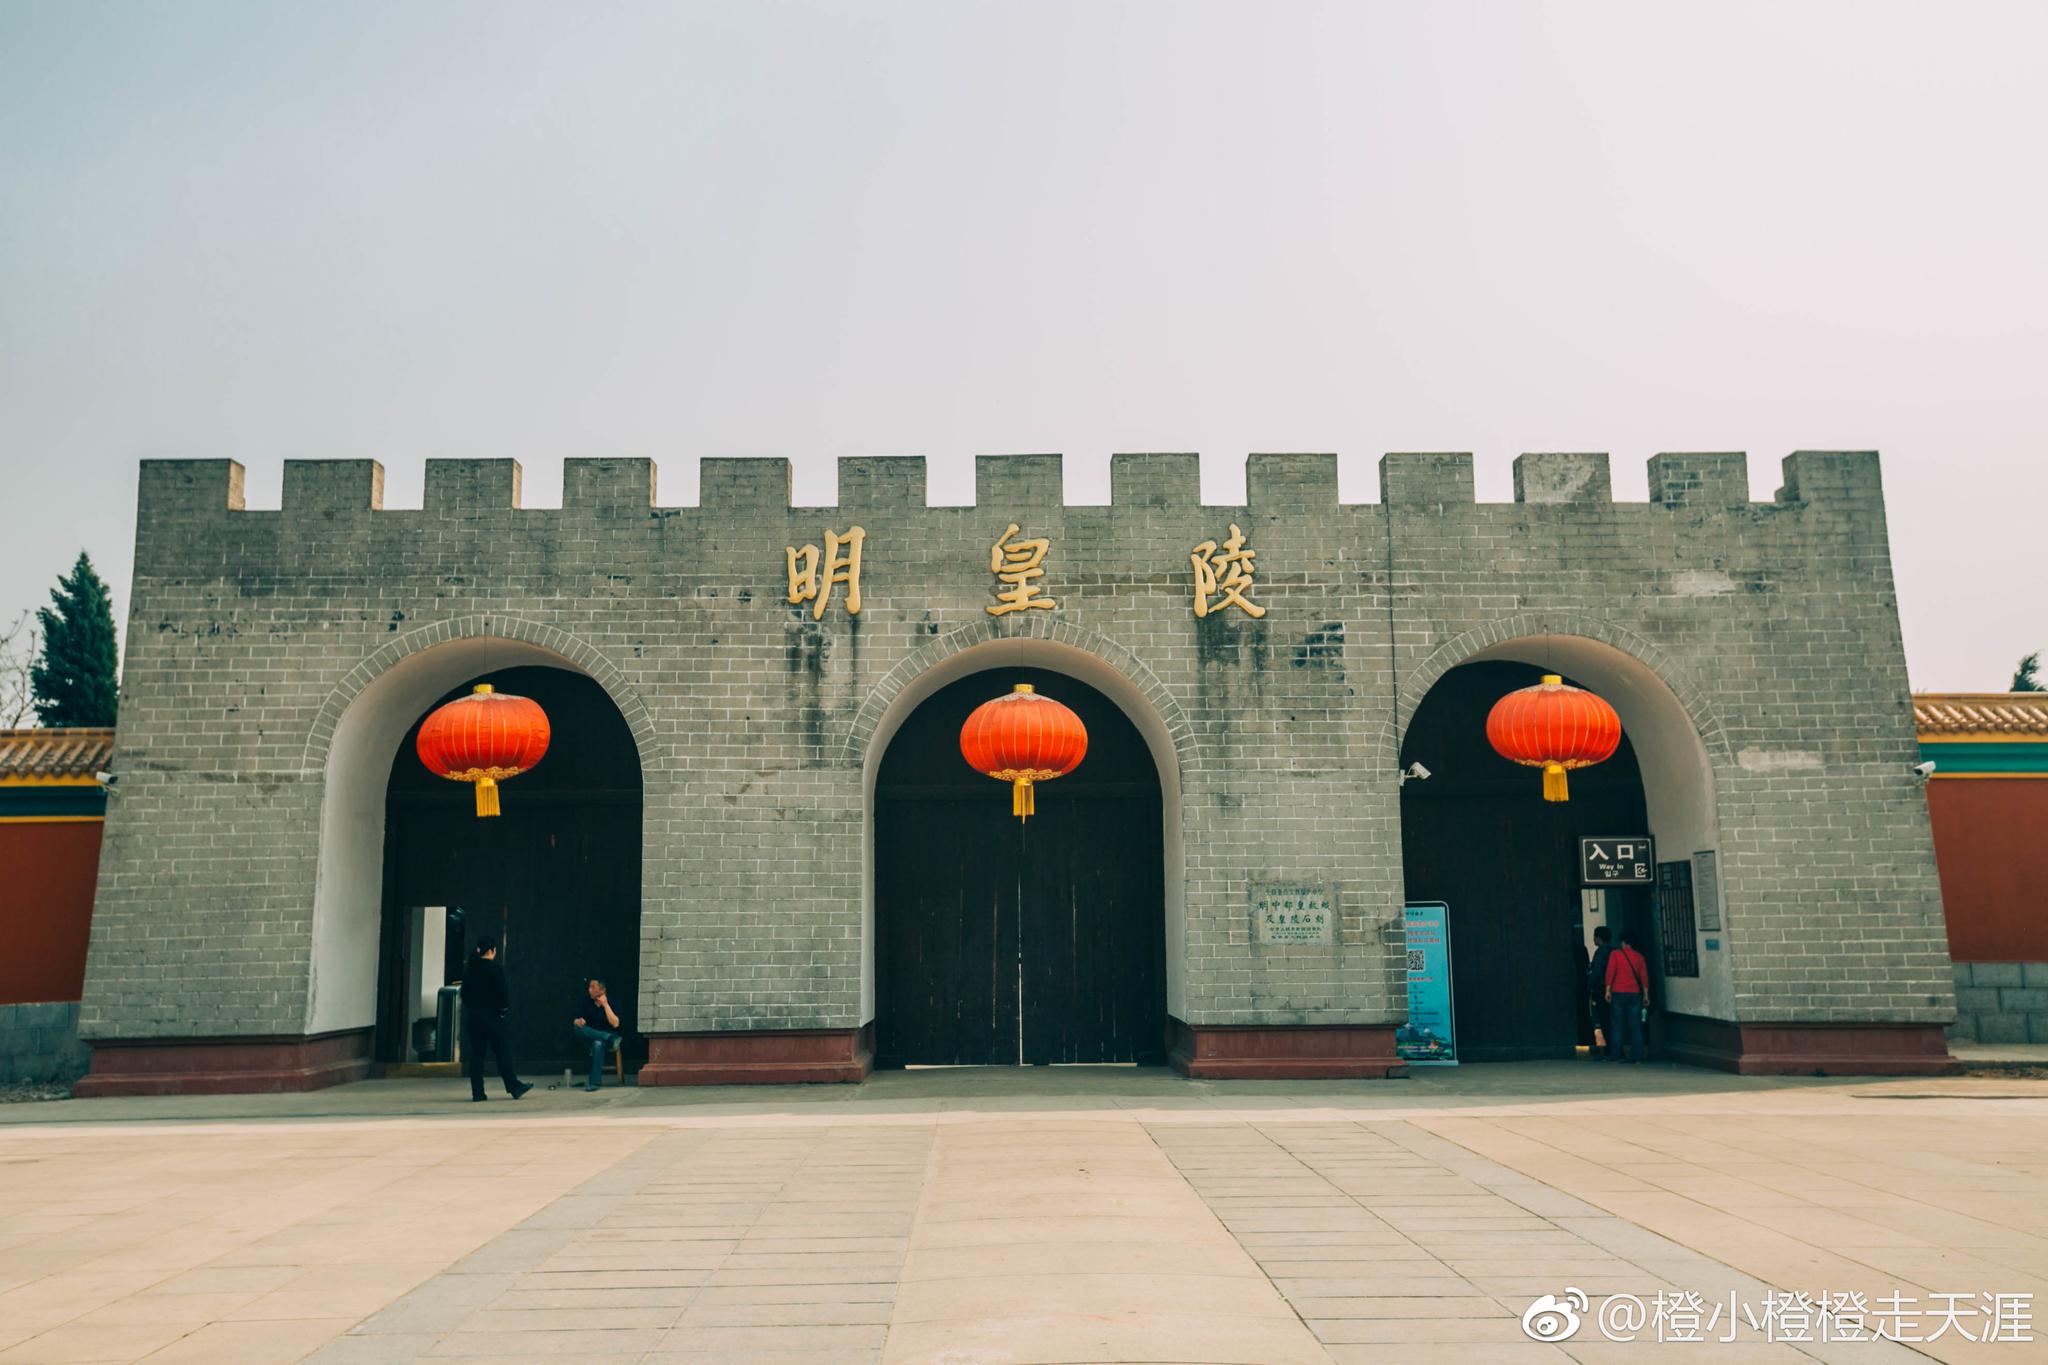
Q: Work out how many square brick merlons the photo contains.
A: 13